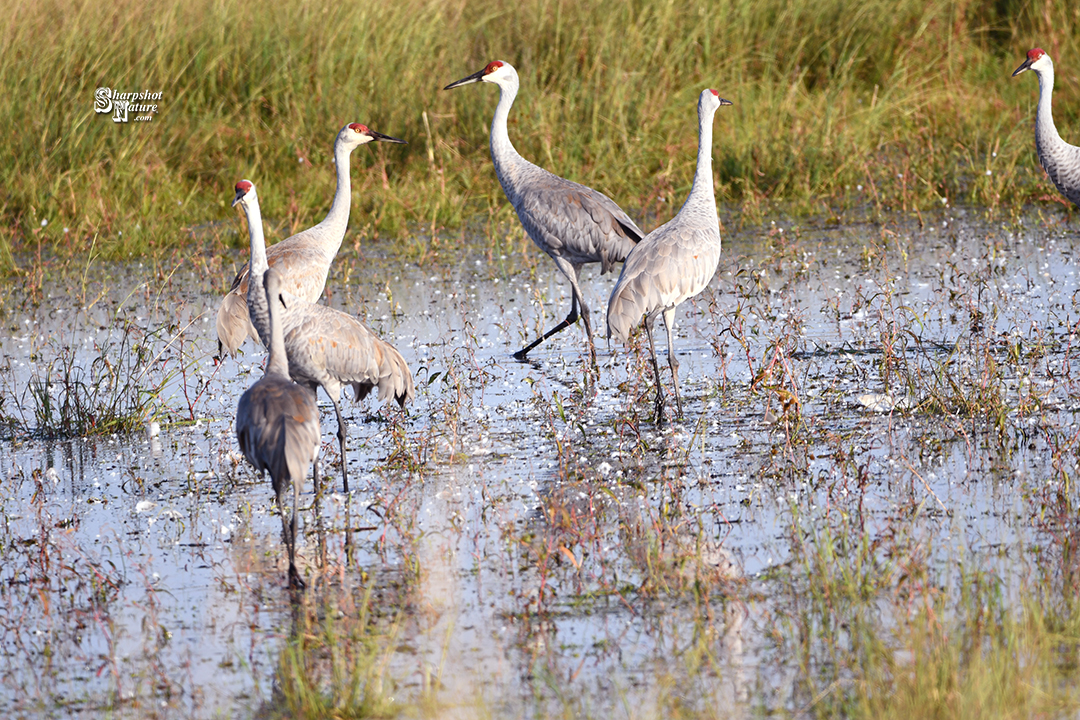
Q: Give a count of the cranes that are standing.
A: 6